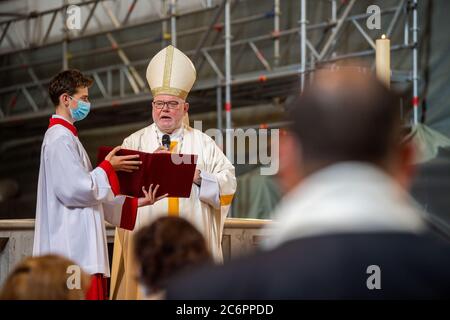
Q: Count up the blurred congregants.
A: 3